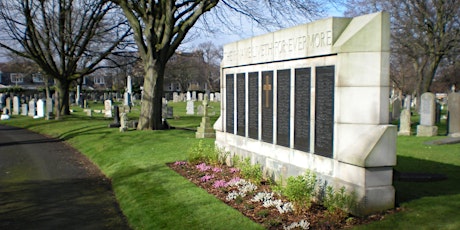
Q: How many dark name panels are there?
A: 7